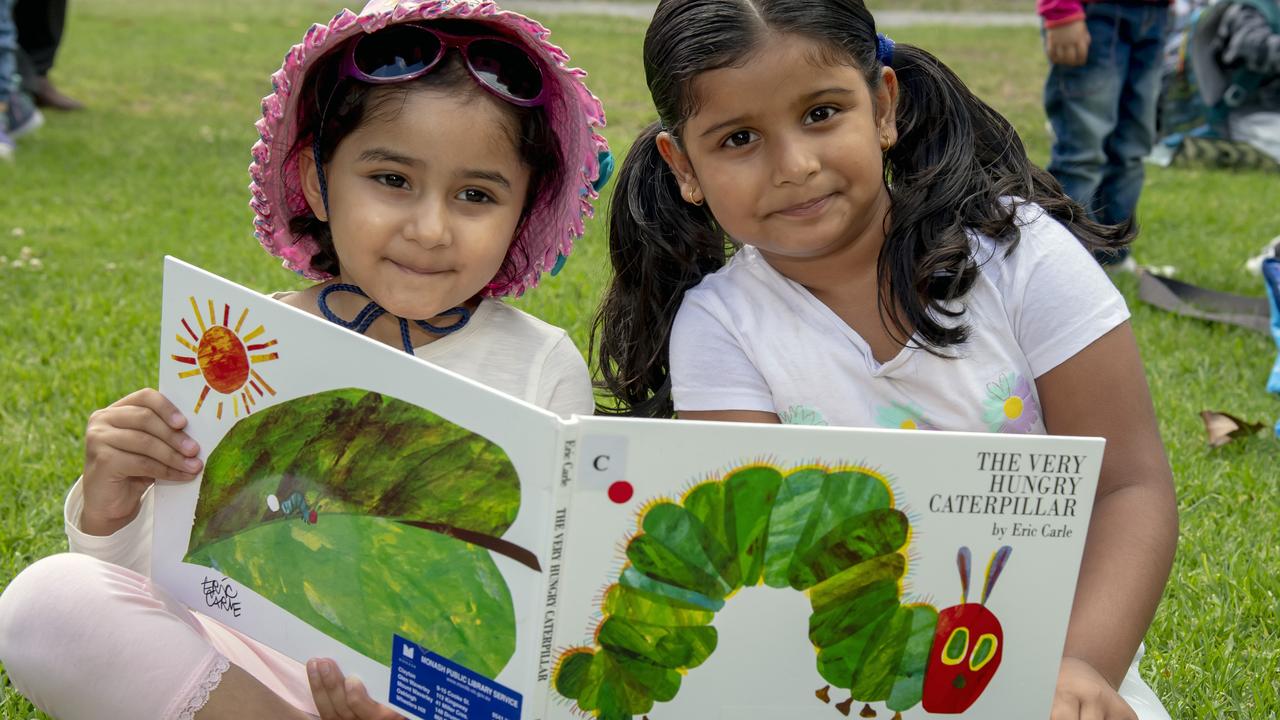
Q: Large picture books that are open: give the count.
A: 1